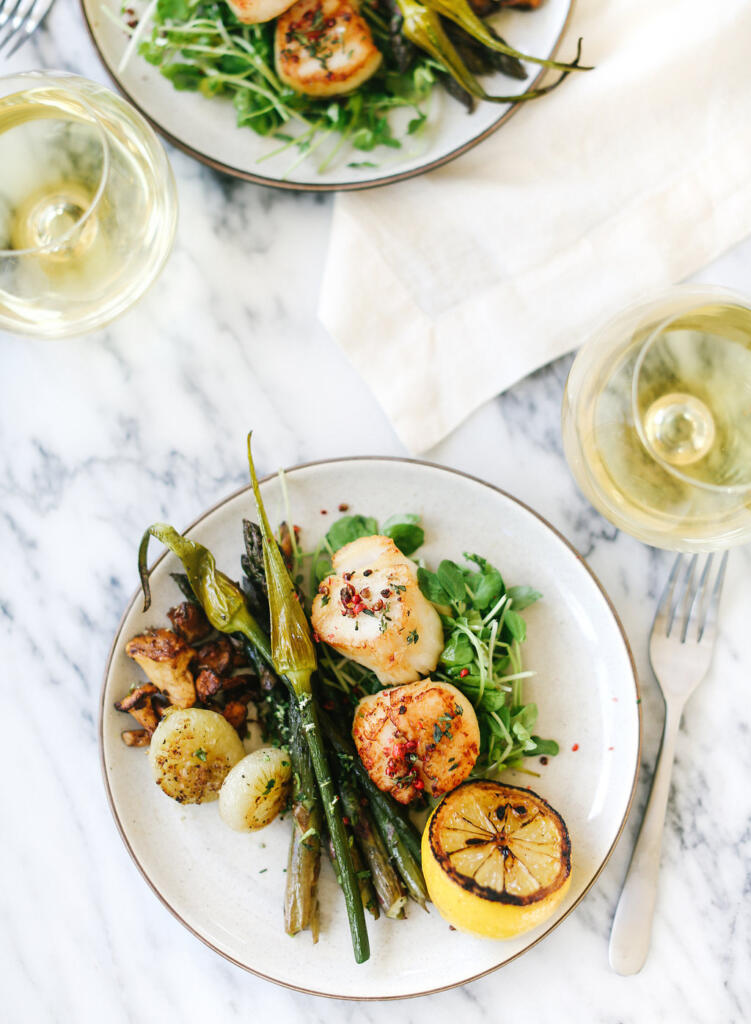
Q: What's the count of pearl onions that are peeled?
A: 2